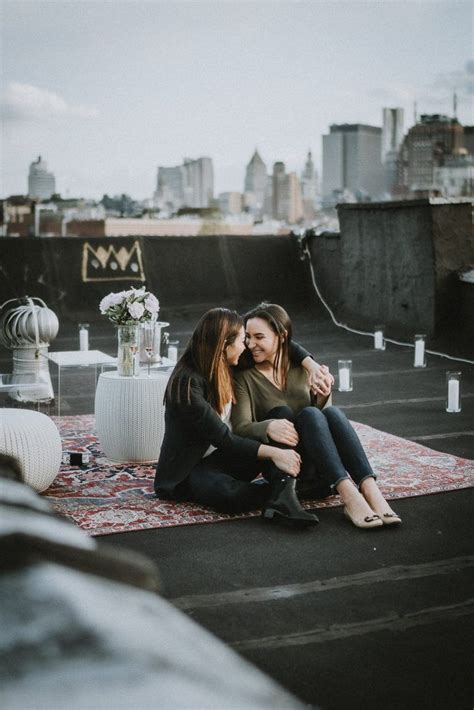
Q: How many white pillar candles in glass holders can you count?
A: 6